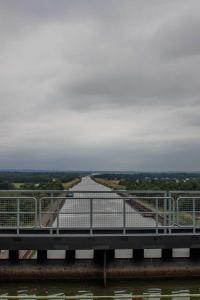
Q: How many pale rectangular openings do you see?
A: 7